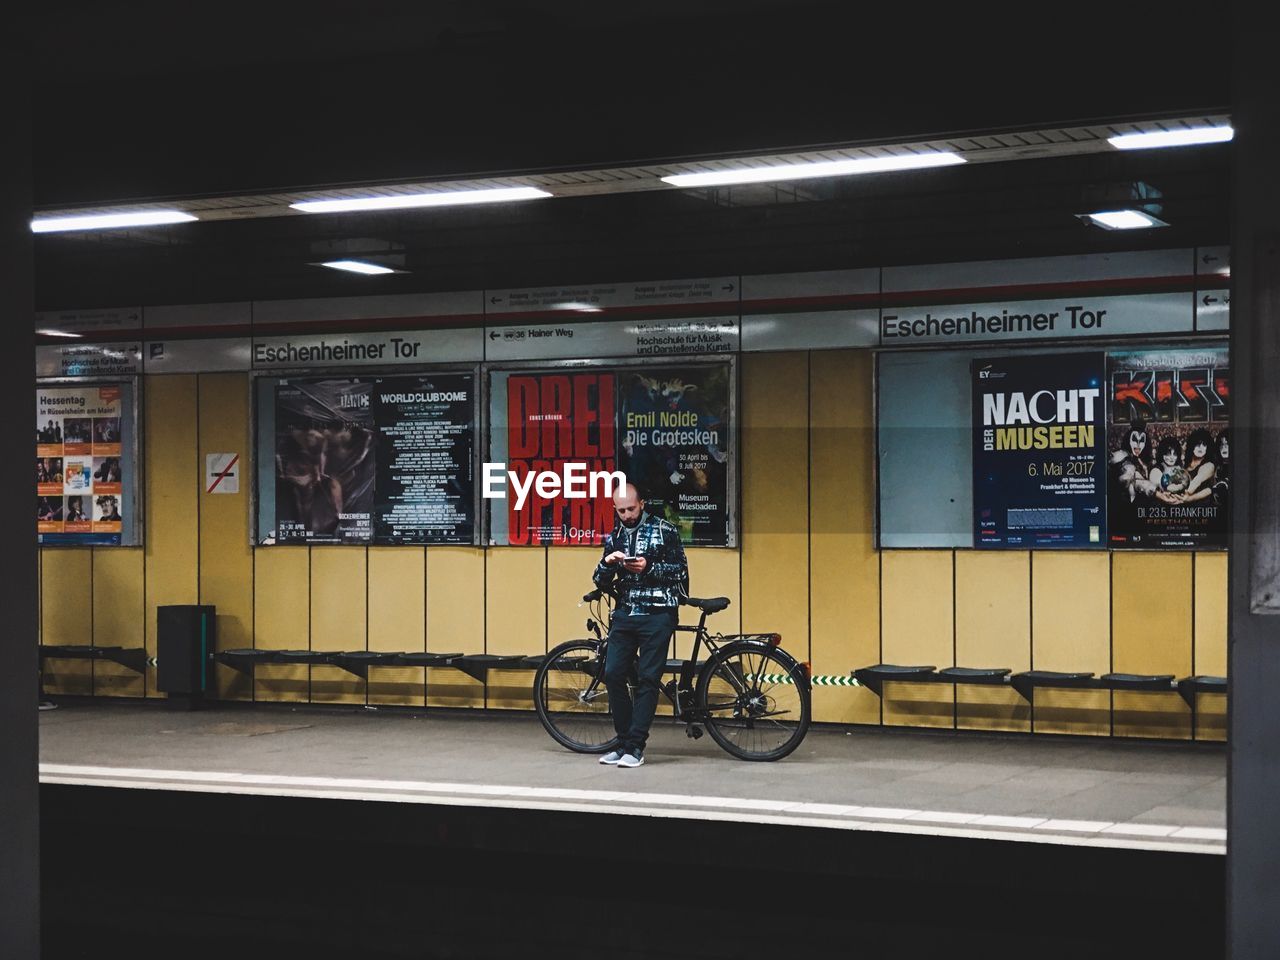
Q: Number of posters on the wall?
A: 7